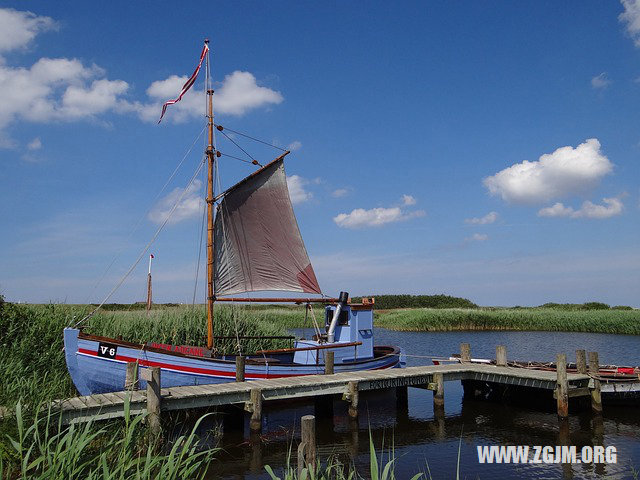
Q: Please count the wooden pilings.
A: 13